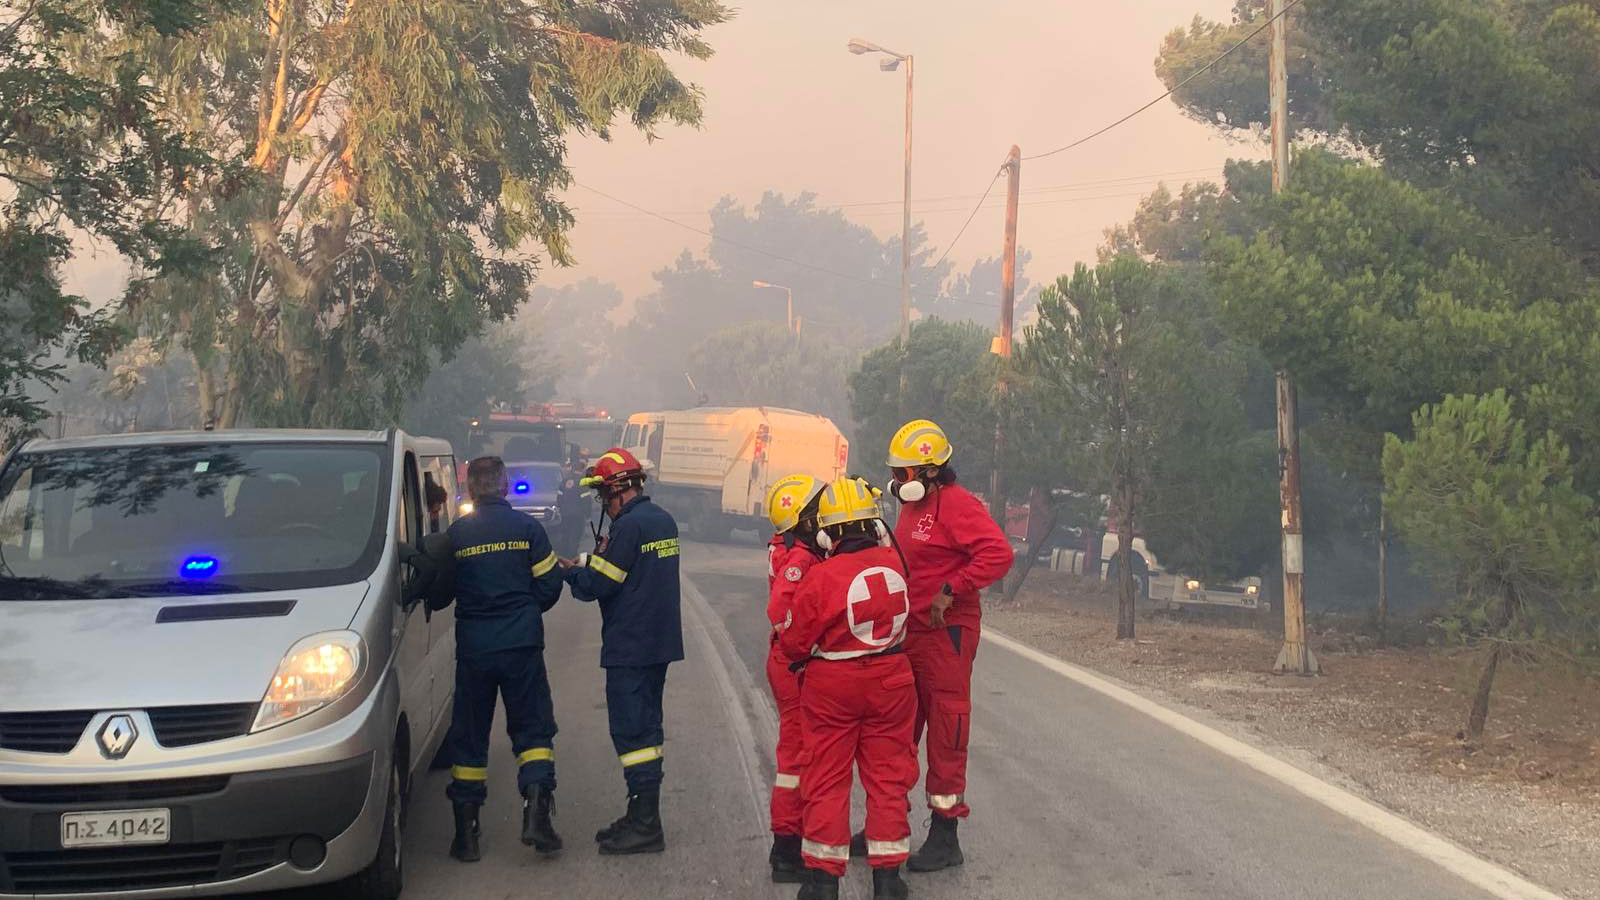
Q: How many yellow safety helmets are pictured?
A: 3